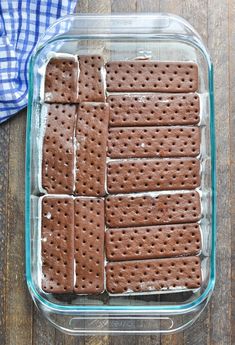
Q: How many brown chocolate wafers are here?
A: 13